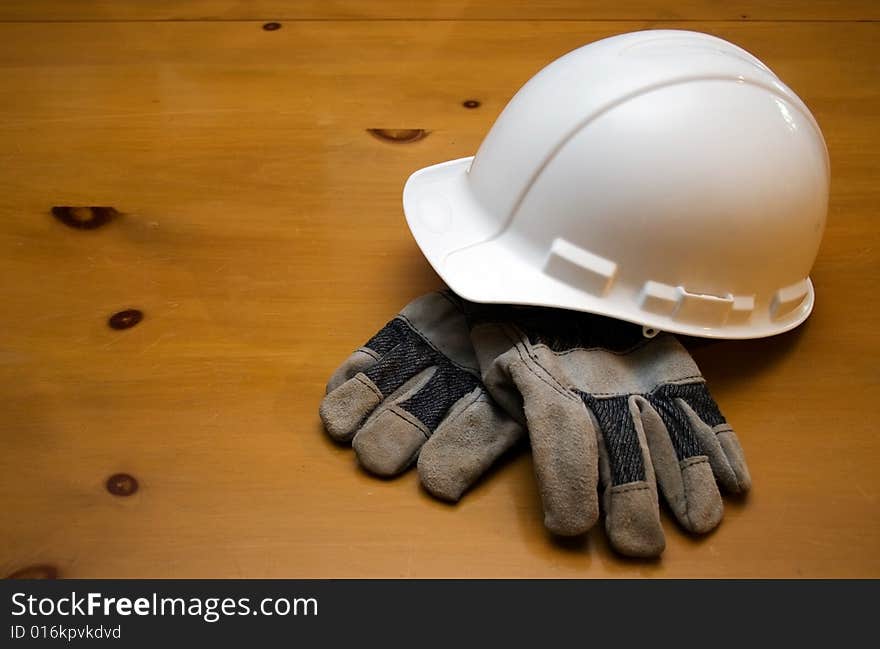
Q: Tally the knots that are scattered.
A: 7